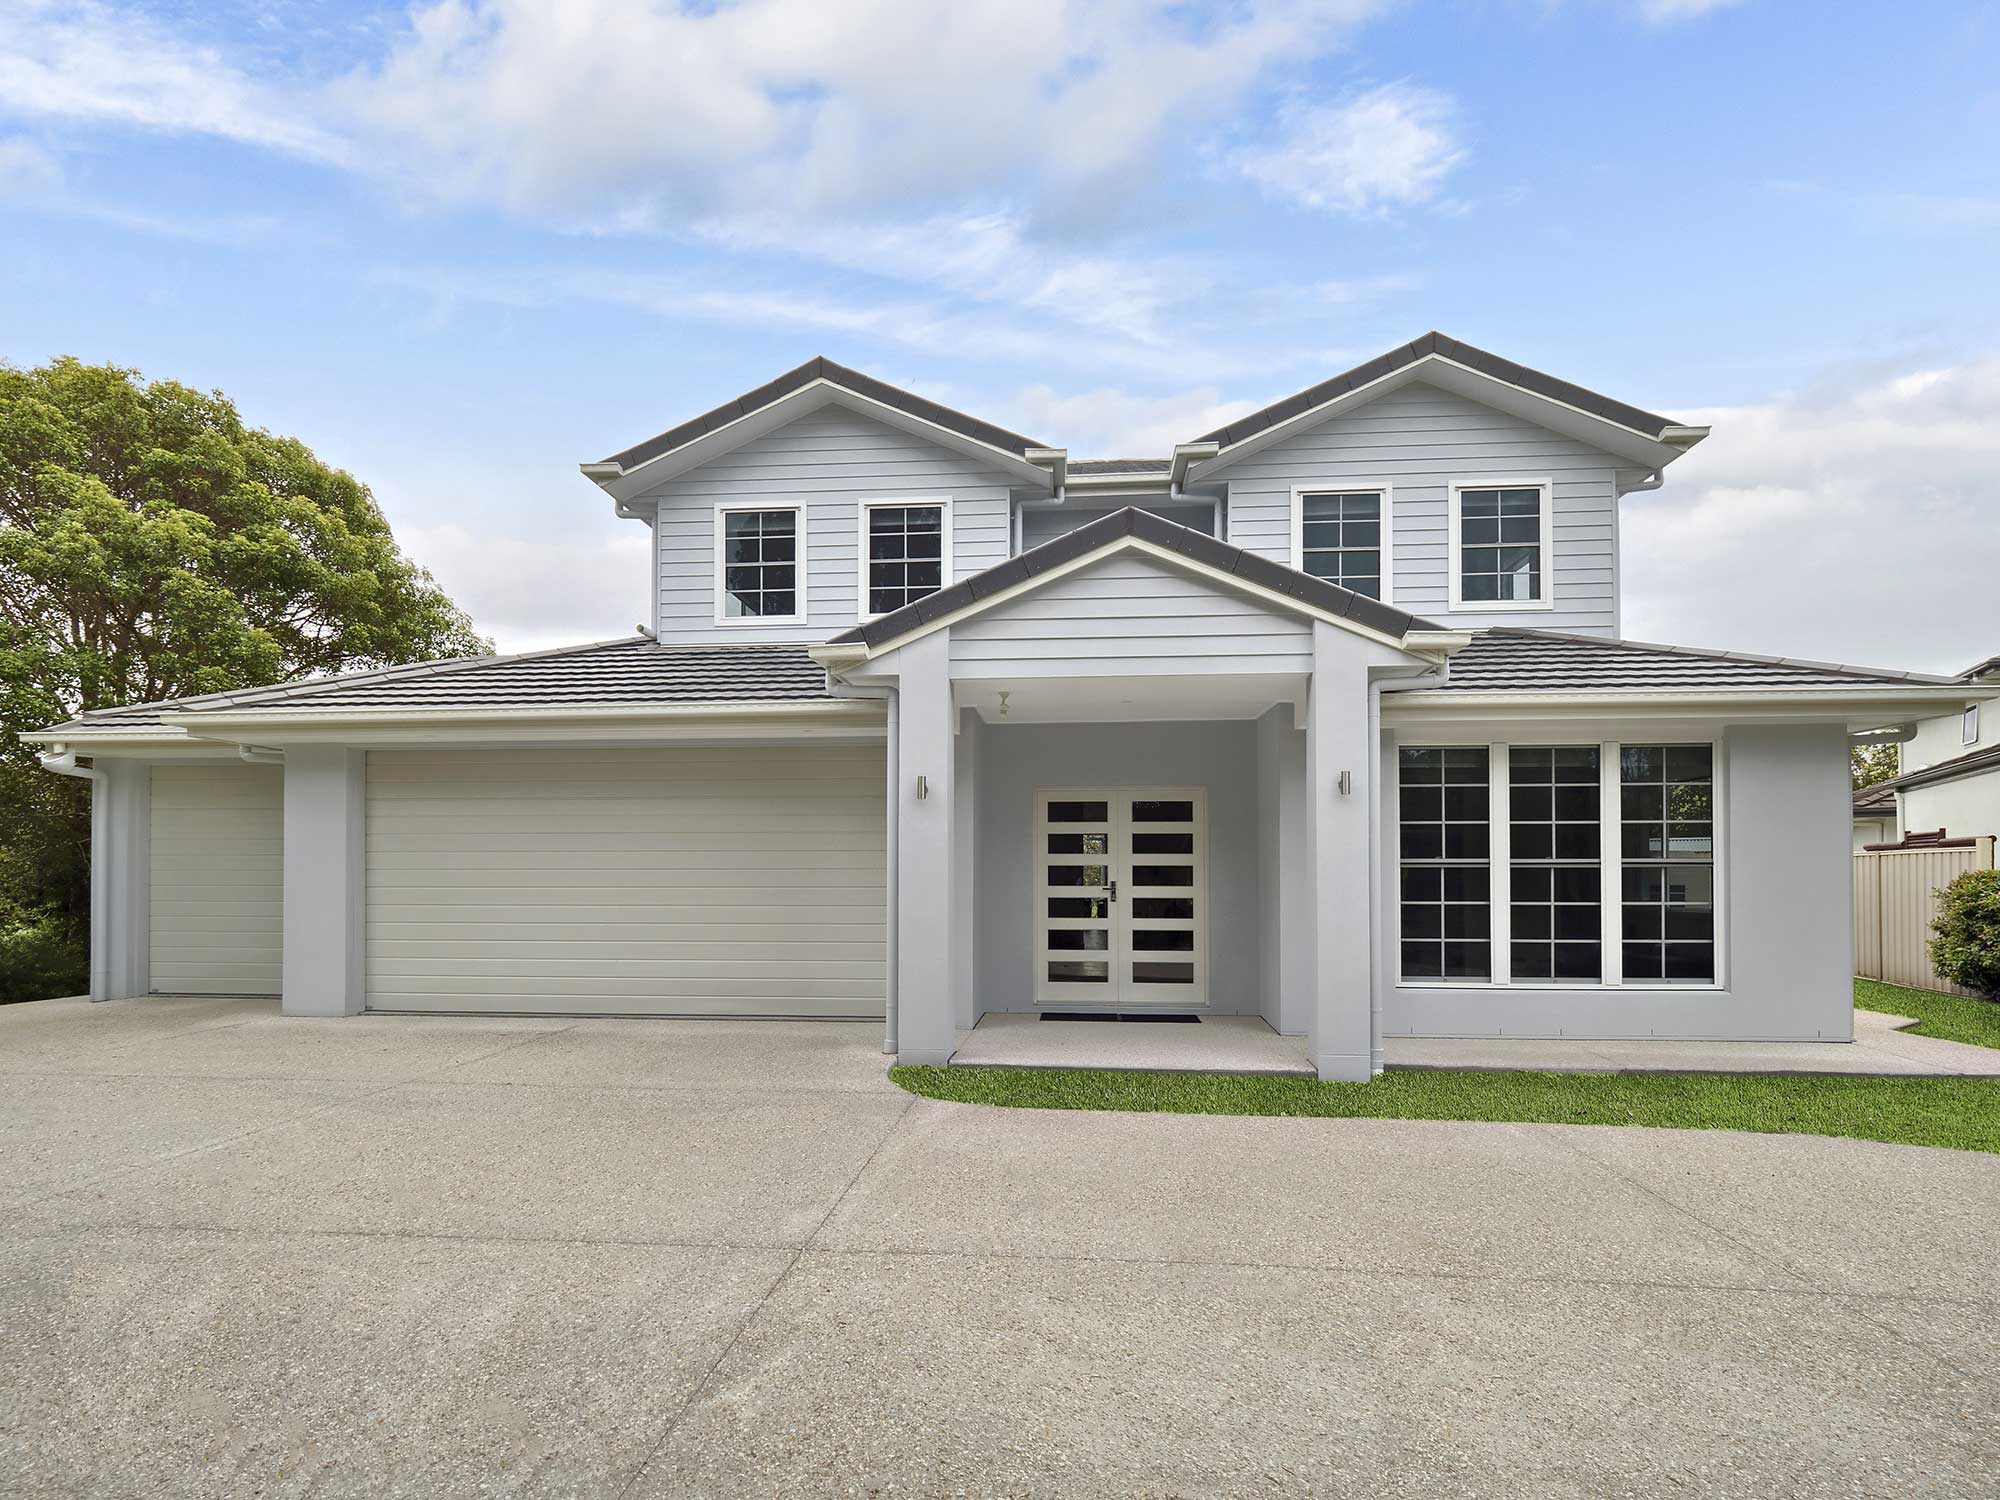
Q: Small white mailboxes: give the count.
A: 0